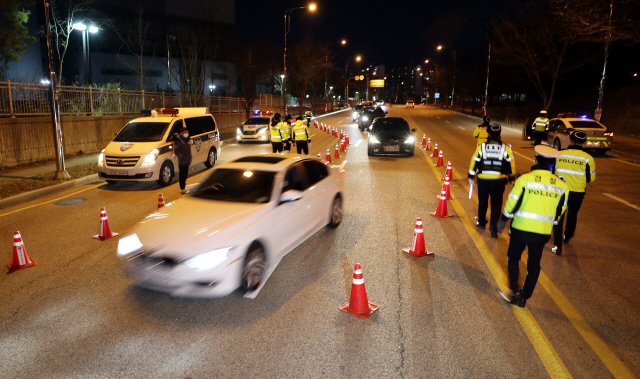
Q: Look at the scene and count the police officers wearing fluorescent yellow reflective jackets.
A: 9